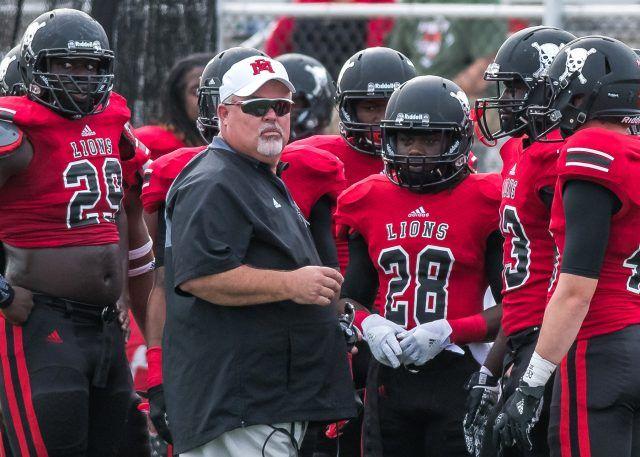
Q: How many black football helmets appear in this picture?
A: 8